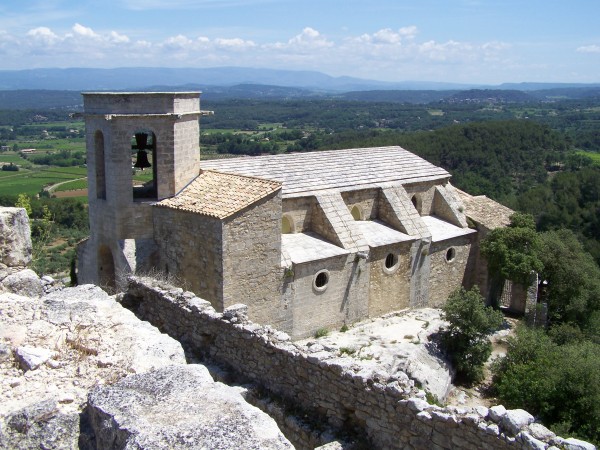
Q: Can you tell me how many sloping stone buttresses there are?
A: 3